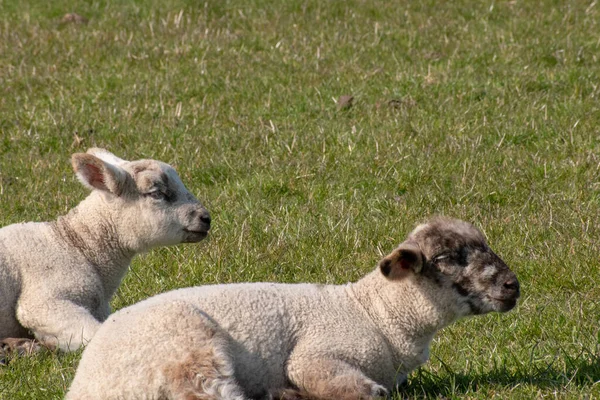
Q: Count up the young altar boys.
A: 0